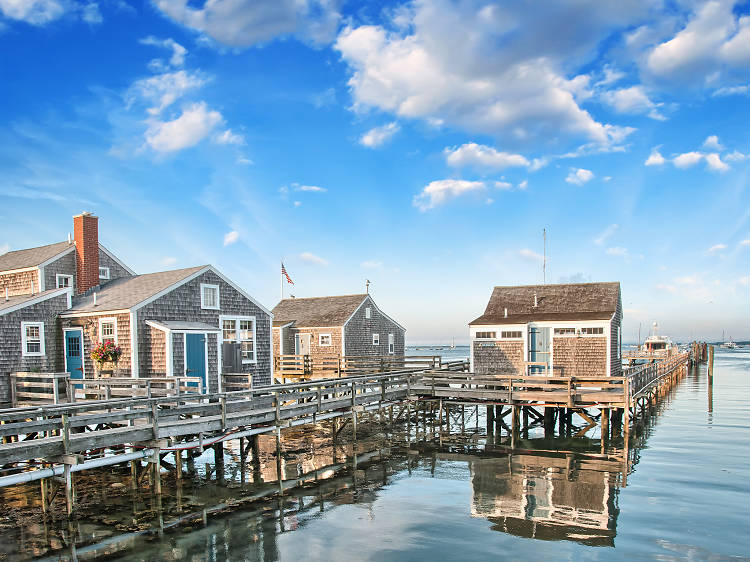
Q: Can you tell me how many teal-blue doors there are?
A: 2